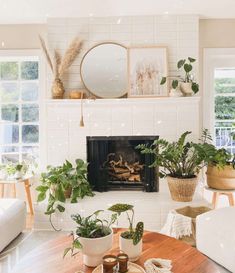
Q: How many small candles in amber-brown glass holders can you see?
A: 2